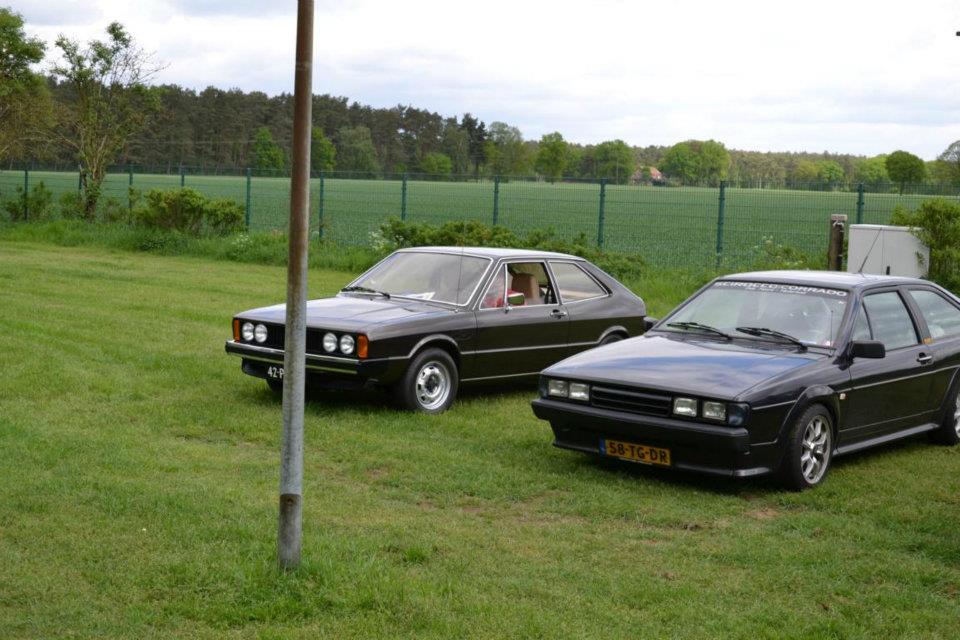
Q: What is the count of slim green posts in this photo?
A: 11